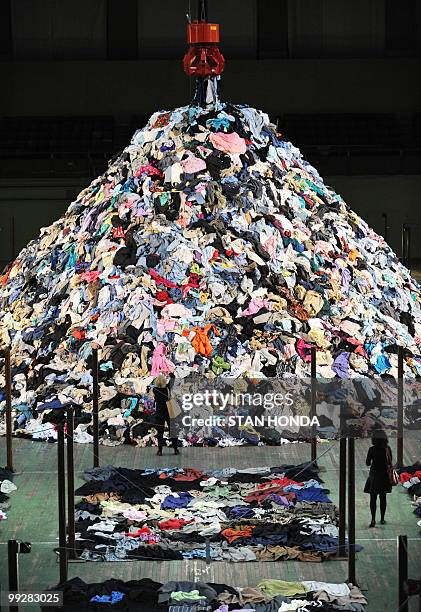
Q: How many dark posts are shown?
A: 10